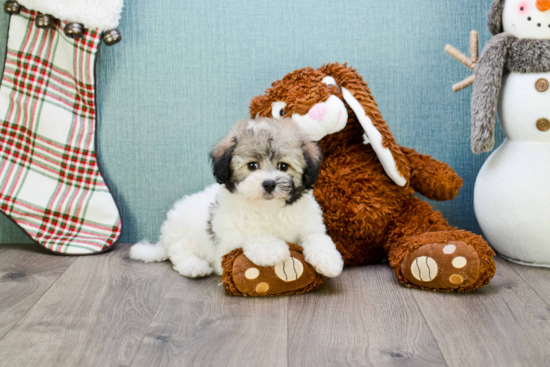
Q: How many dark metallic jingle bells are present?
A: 4